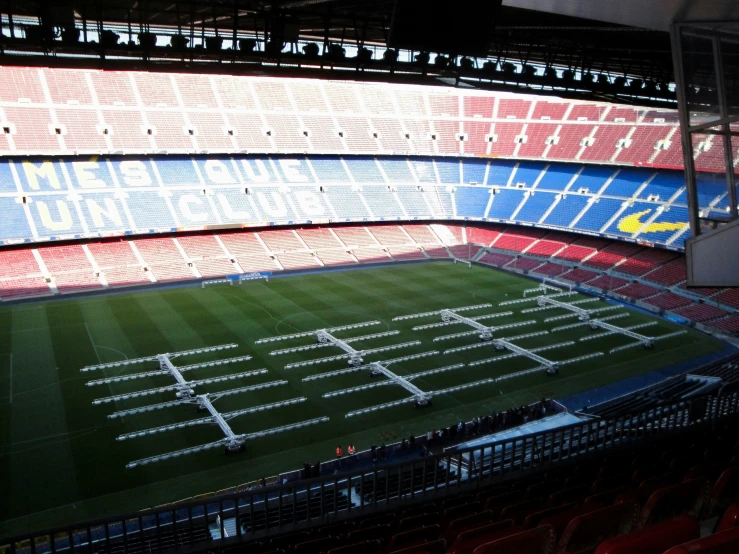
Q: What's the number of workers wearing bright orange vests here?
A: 2